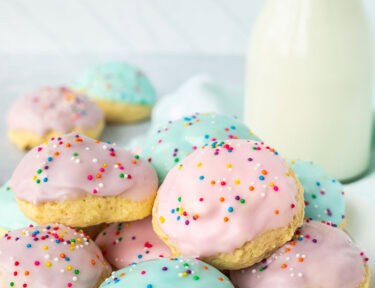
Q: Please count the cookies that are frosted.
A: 11